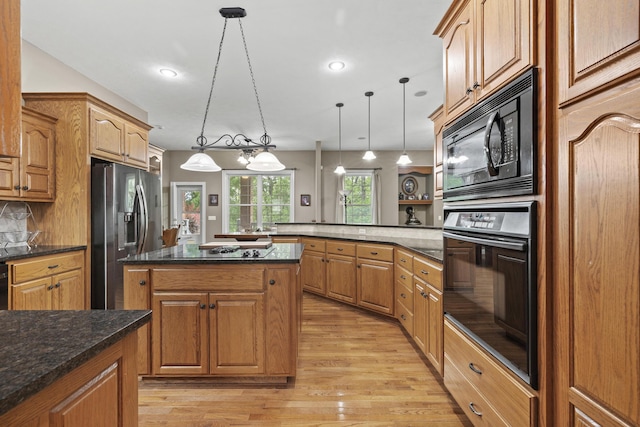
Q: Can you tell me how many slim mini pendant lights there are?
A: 3